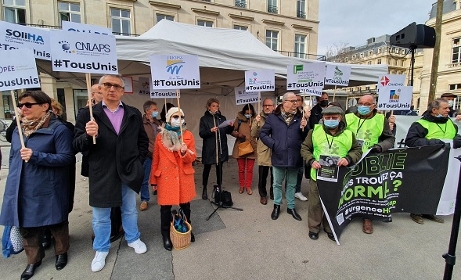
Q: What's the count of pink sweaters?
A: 1